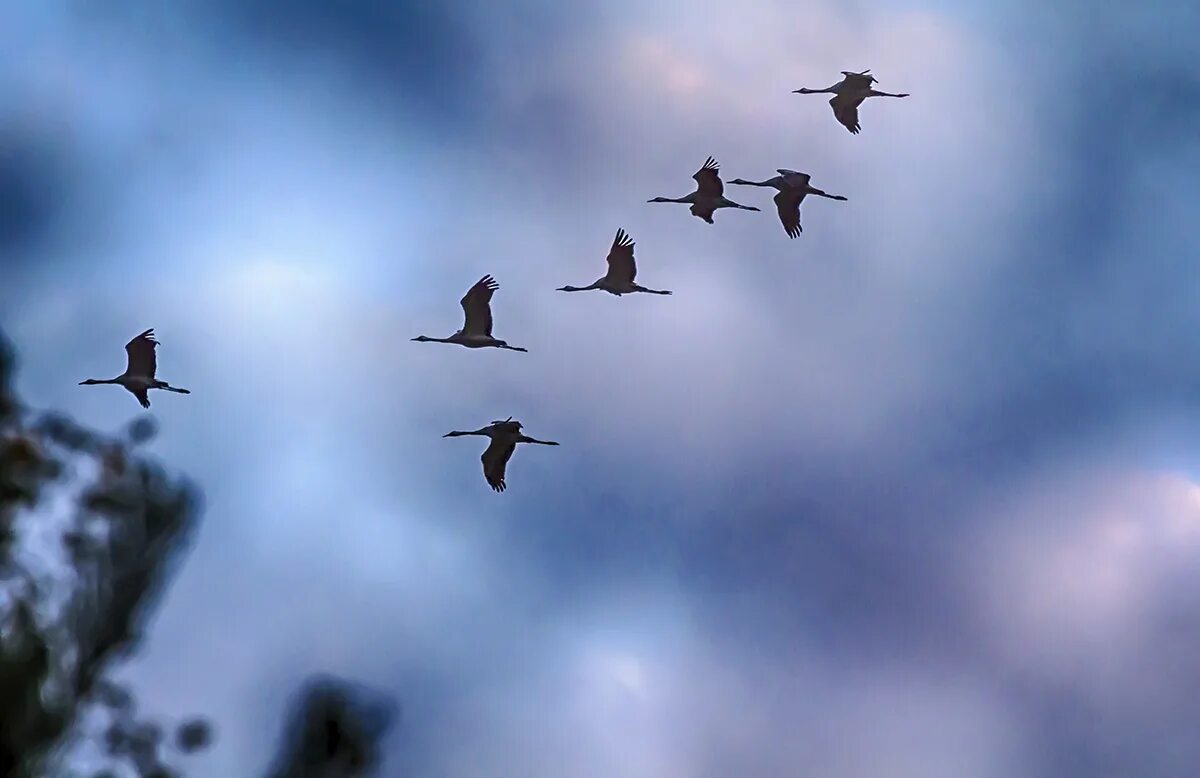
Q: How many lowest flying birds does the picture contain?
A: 1